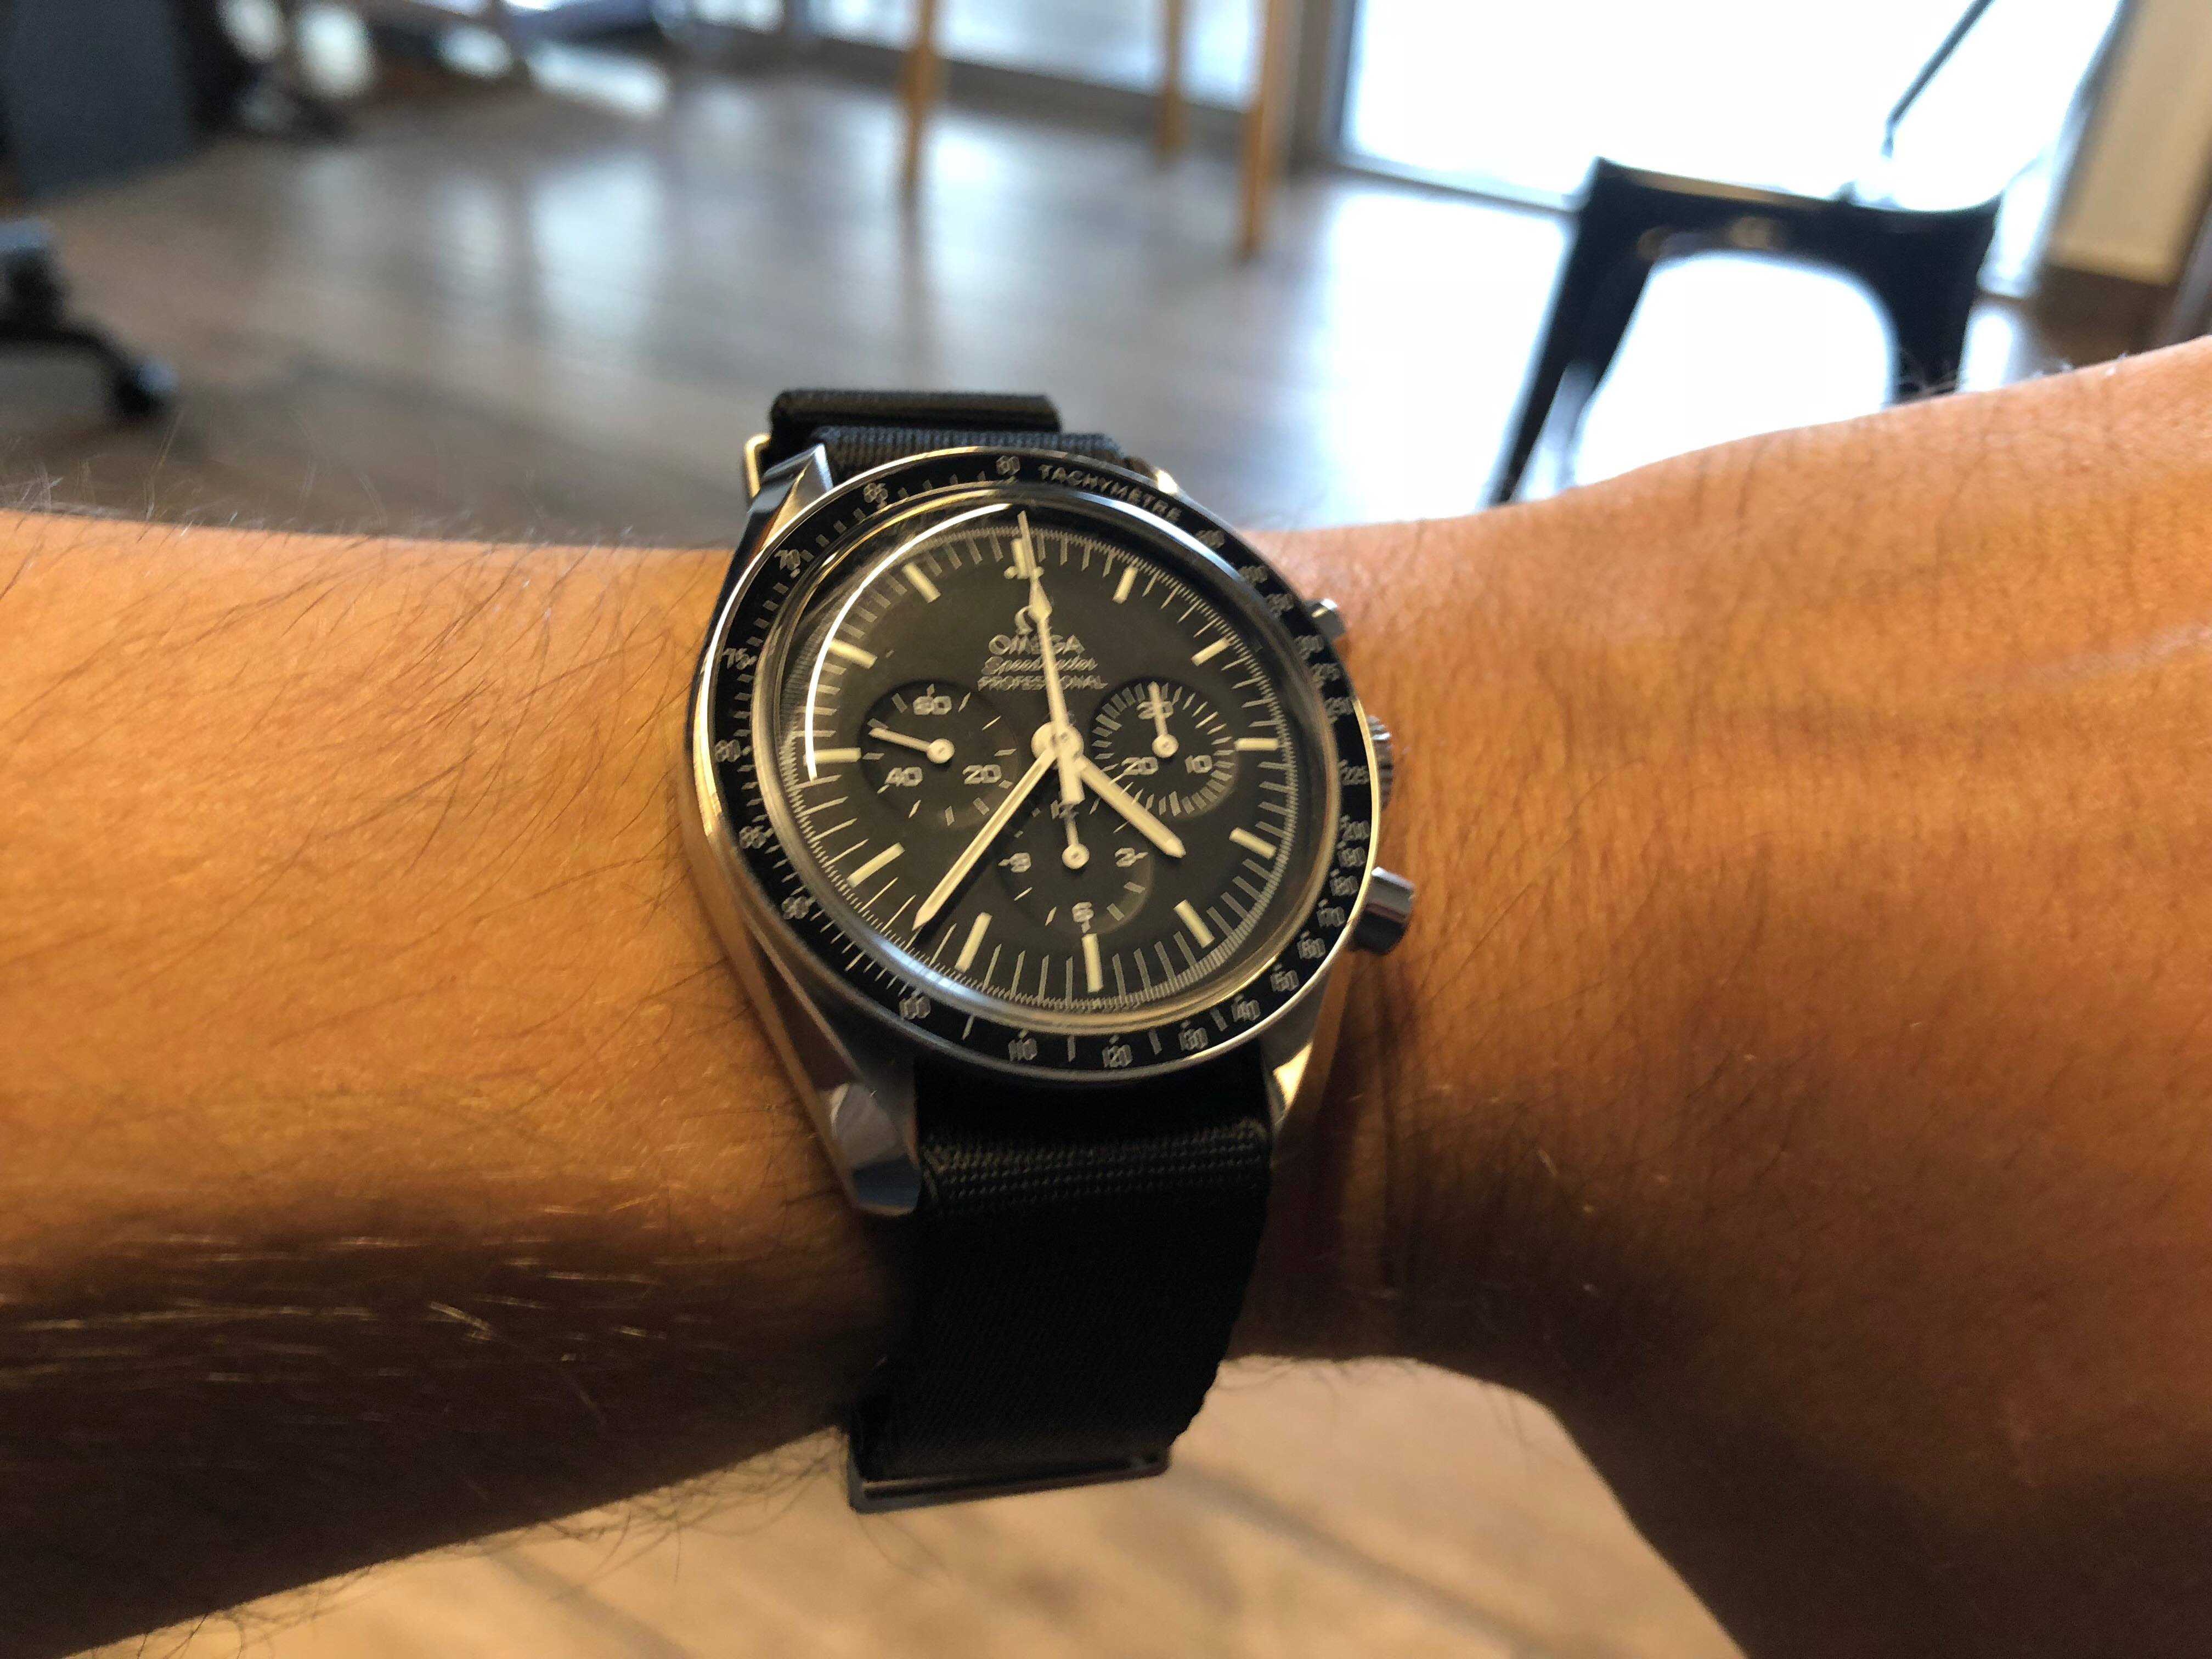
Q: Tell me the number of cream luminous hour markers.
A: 12